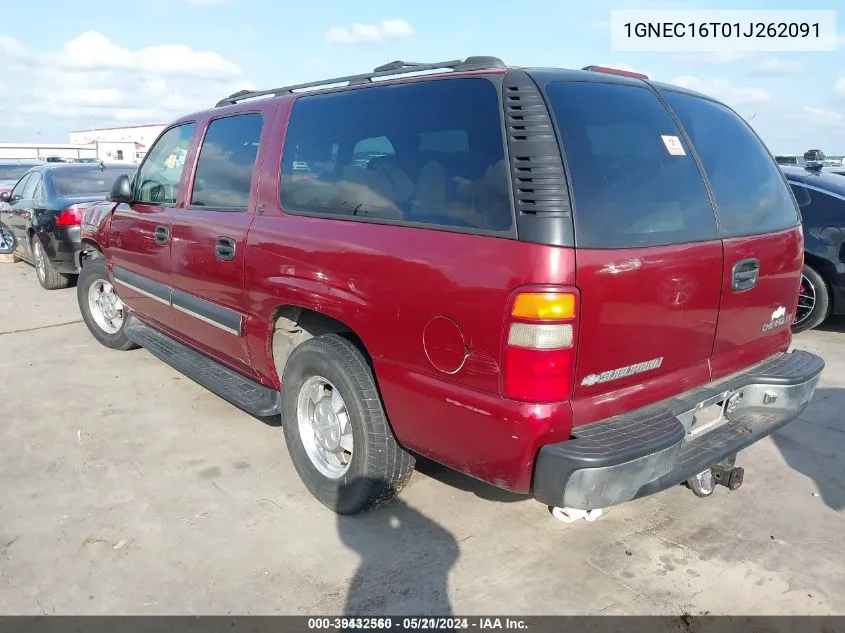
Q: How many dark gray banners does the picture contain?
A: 1